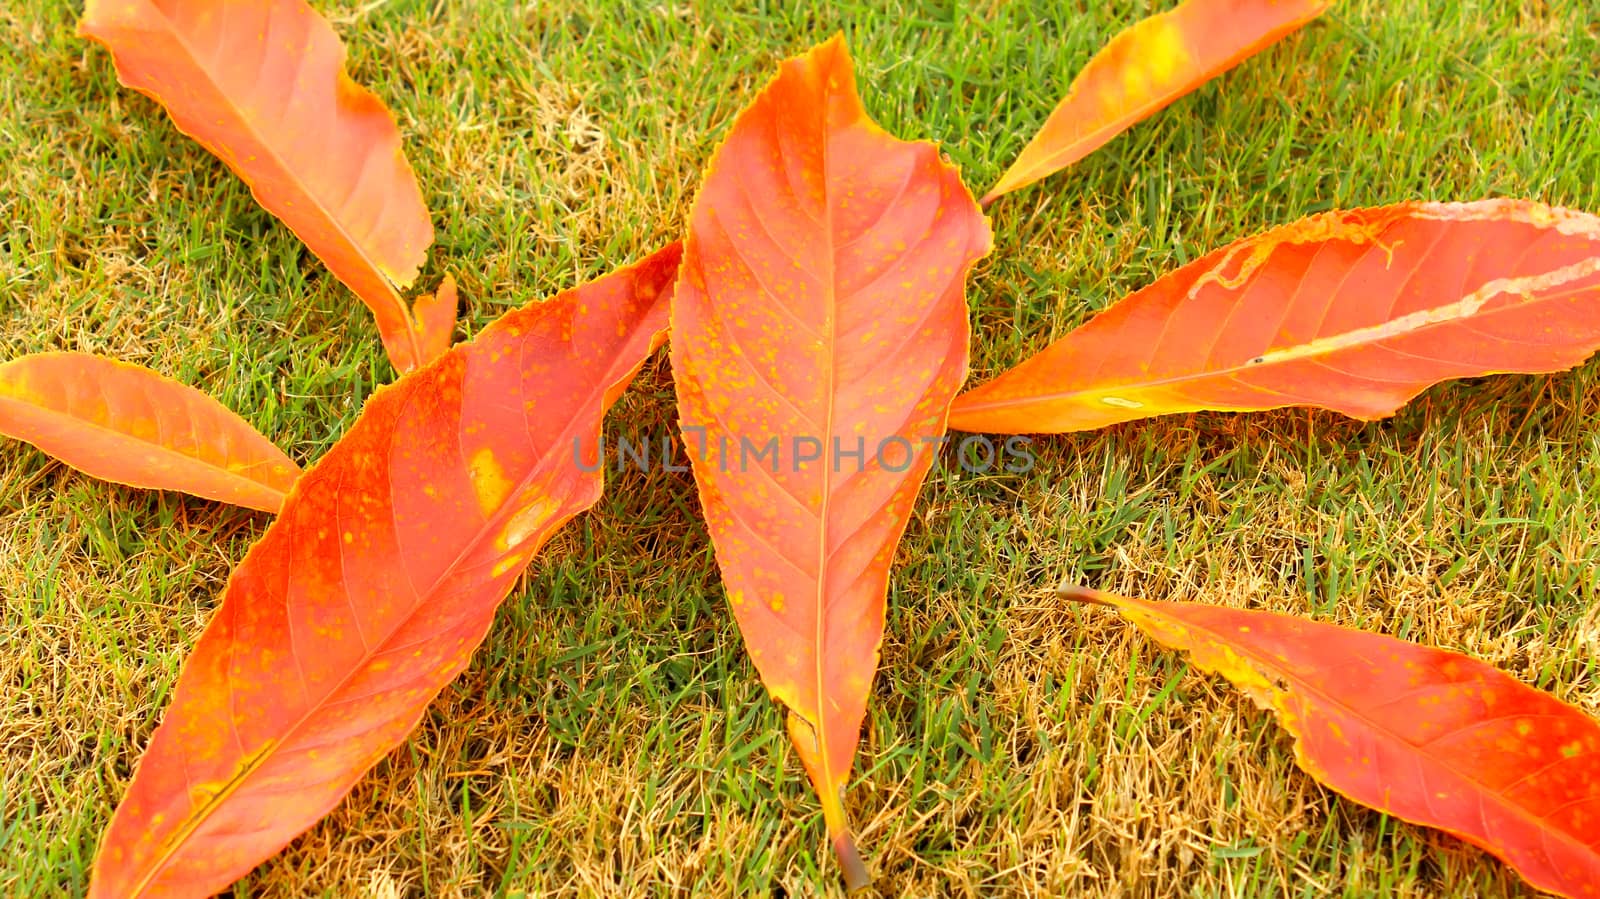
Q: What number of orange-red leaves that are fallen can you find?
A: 7